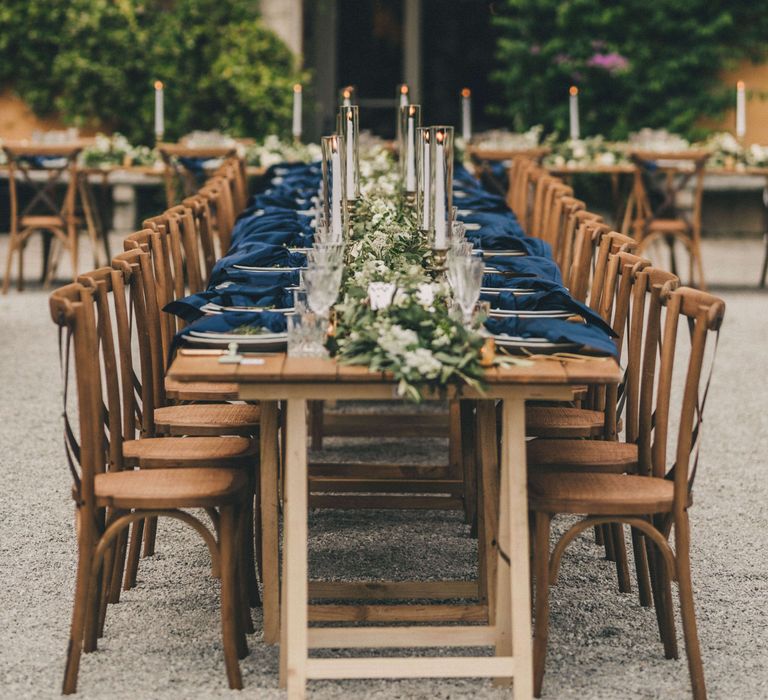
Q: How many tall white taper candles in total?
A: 12